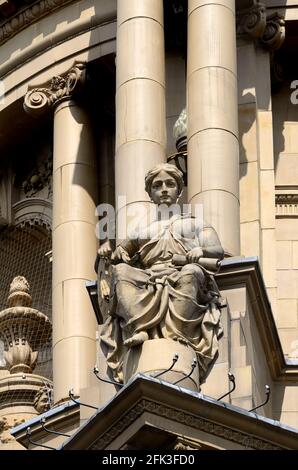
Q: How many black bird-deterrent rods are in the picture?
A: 8